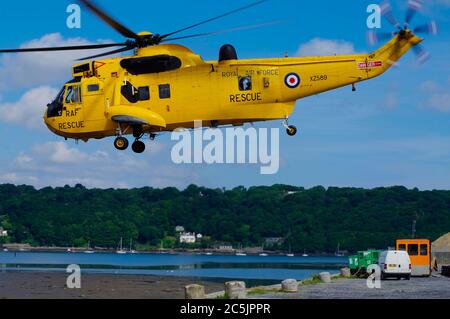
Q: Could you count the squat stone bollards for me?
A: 5